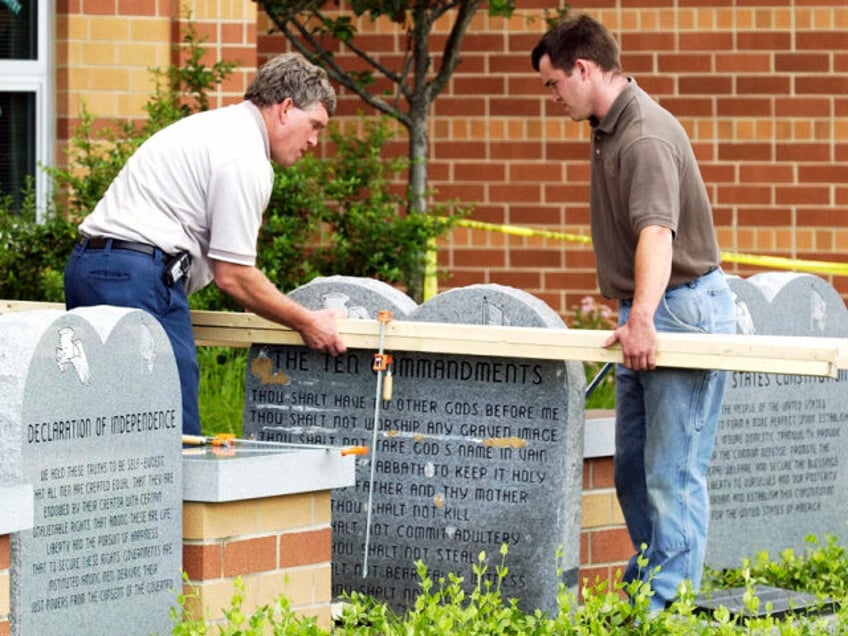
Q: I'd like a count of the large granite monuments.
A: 3